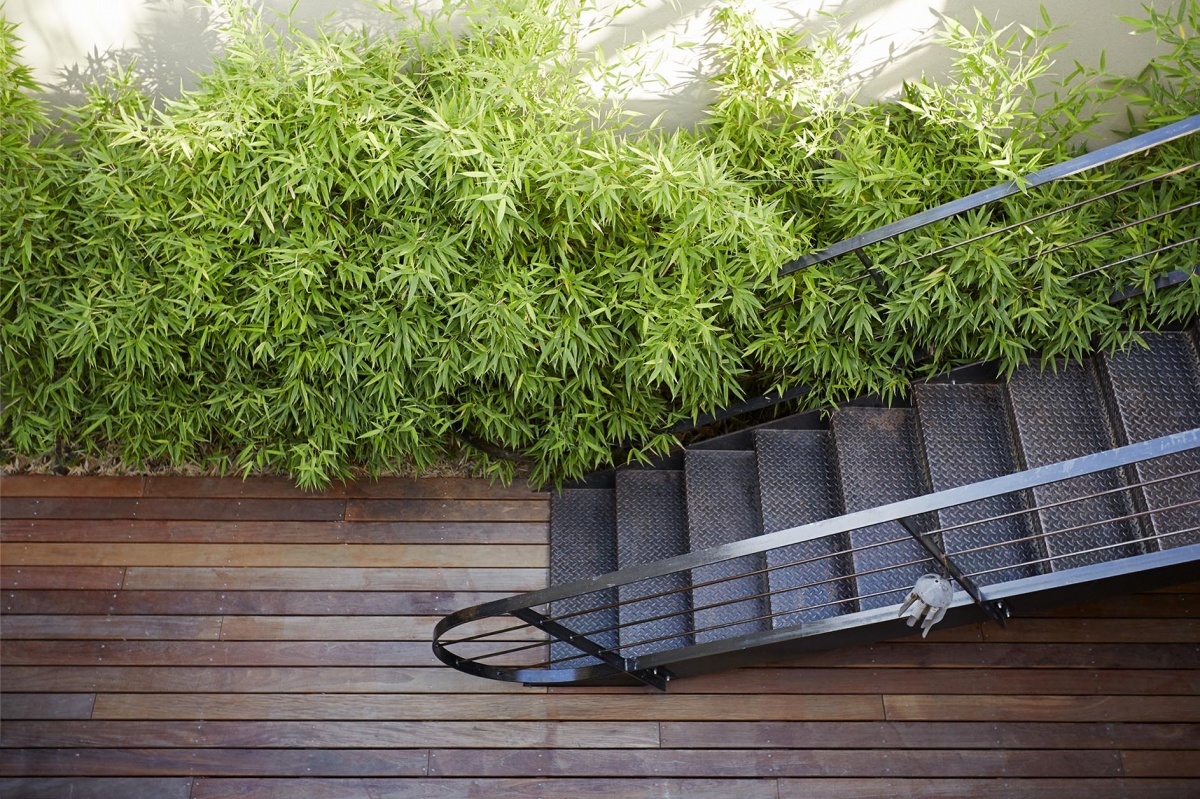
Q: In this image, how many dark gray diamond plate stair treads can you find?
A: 8